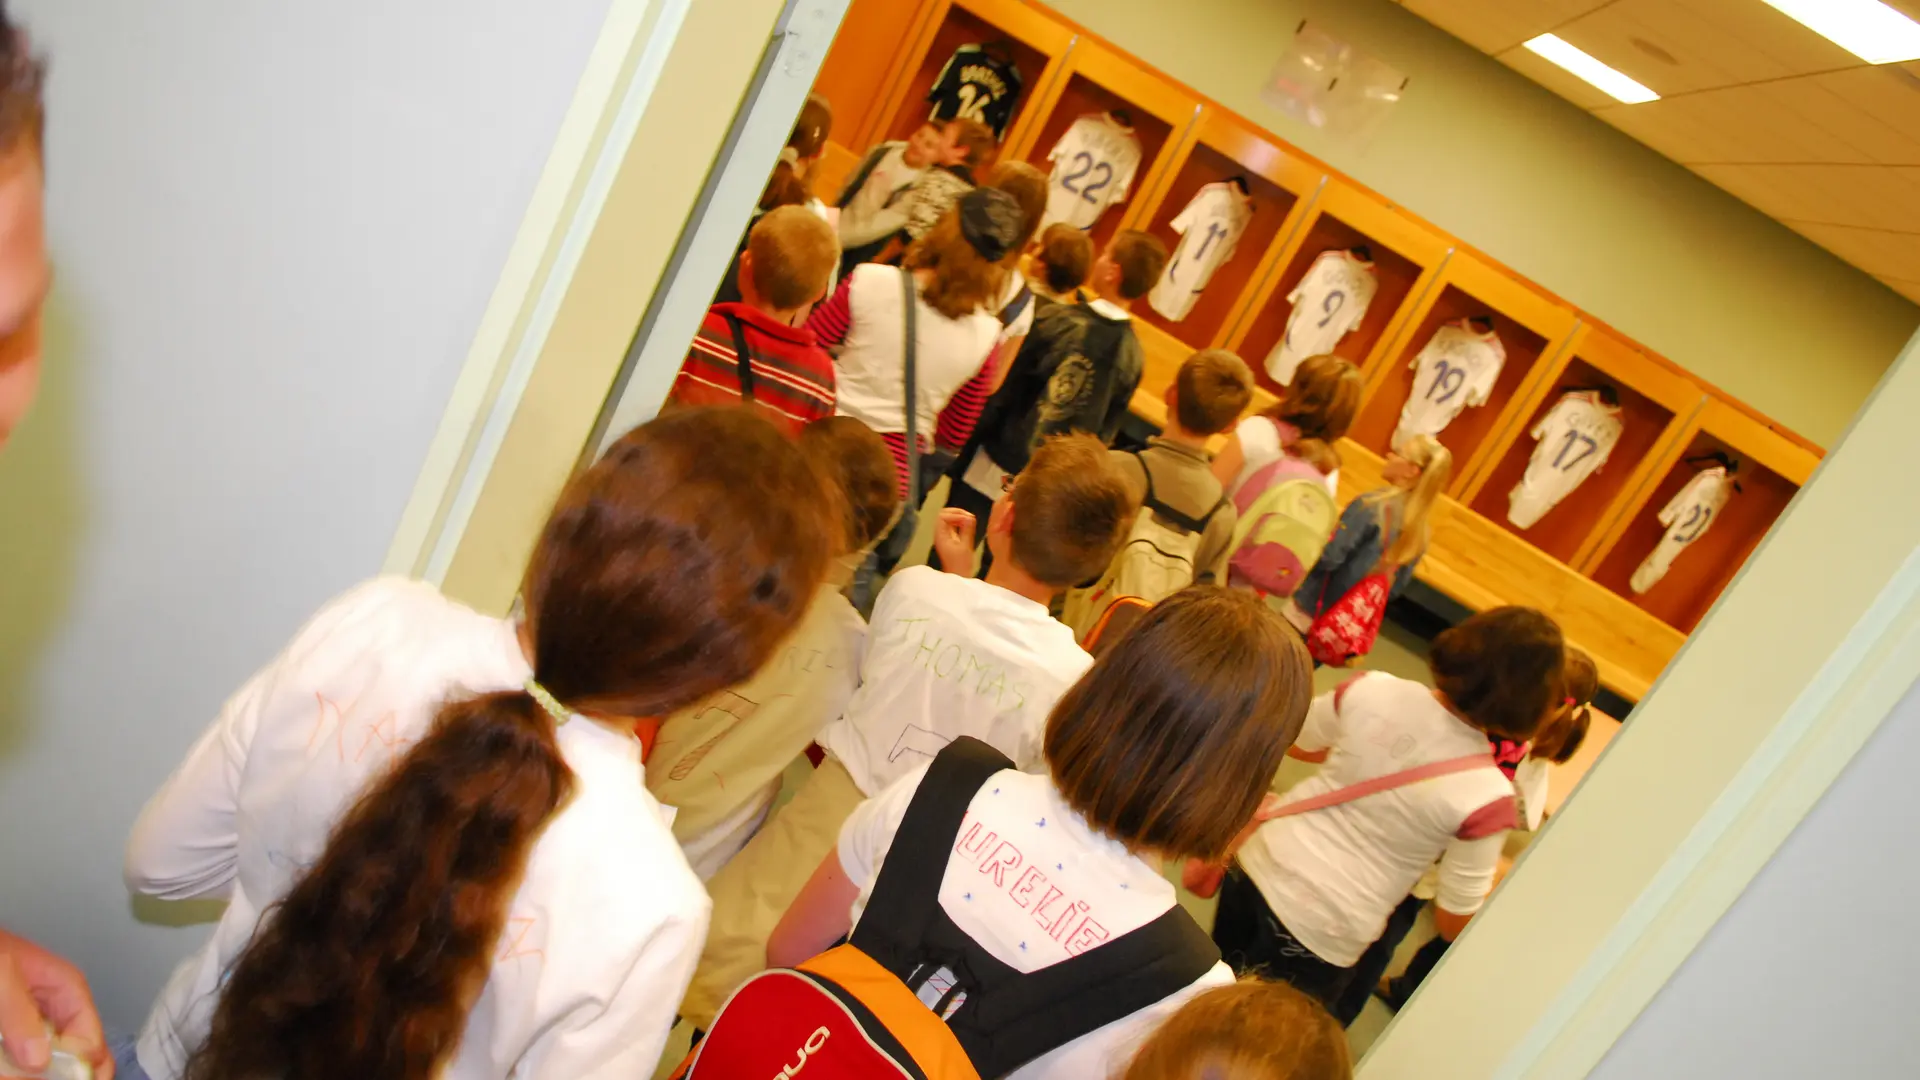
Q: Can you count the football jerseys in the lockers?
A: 7